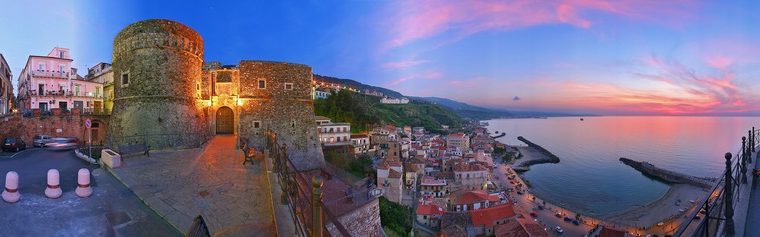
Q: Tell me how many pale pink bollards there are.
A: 3